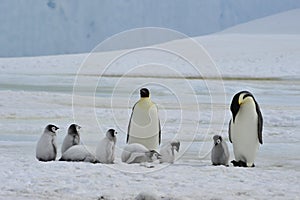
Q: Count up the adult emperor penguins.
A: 2